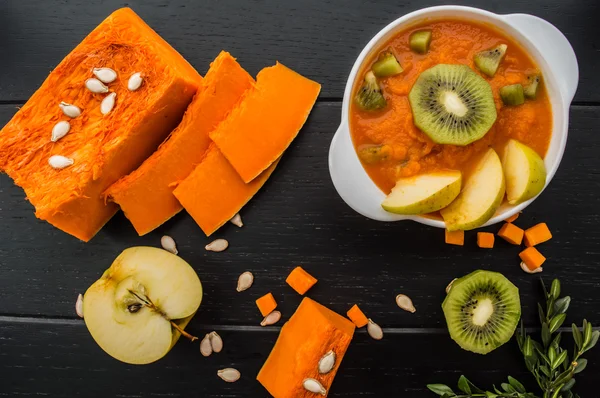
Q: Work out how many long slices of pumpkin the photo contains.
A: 3